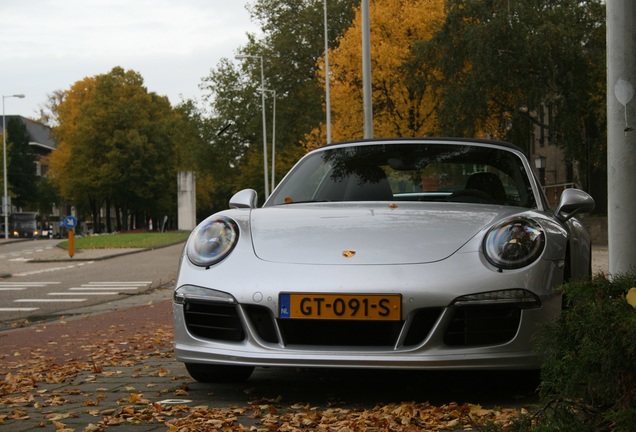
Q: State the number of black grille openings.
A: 5